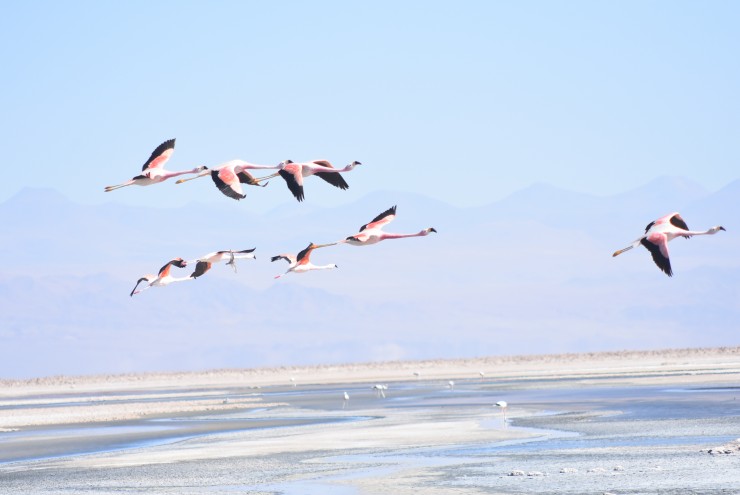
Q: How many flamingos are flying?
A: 8